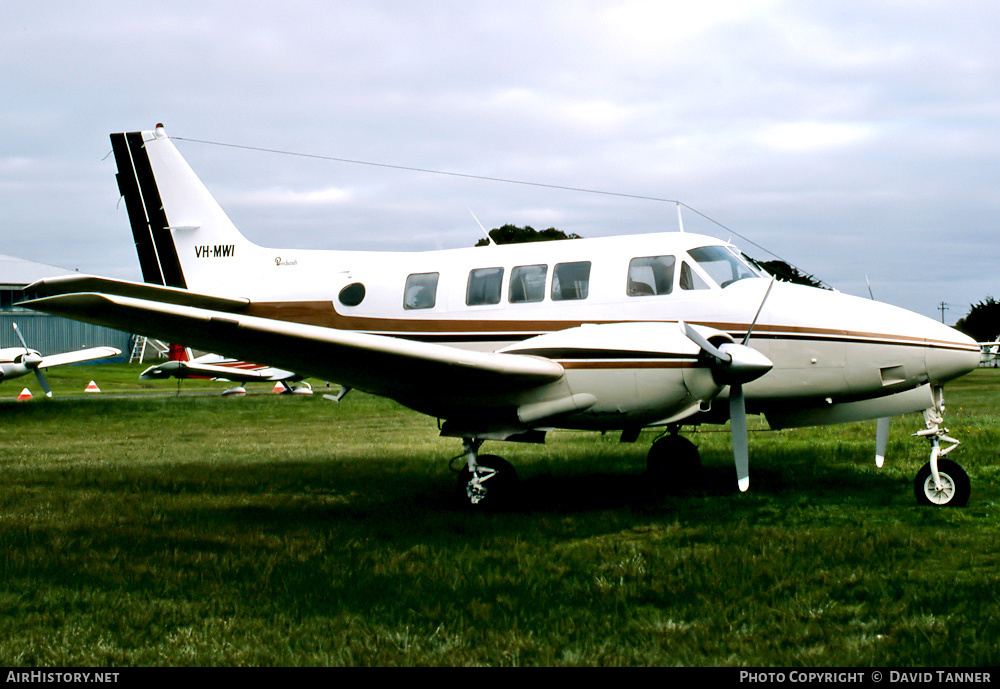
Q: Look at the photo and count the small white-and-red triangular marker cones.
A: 3